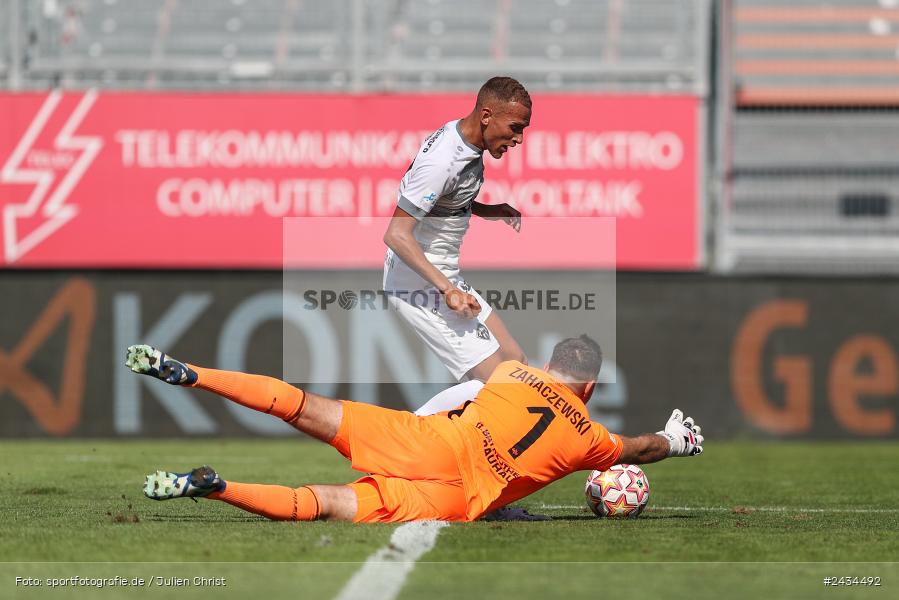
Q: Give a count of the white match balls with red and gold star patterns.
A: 1